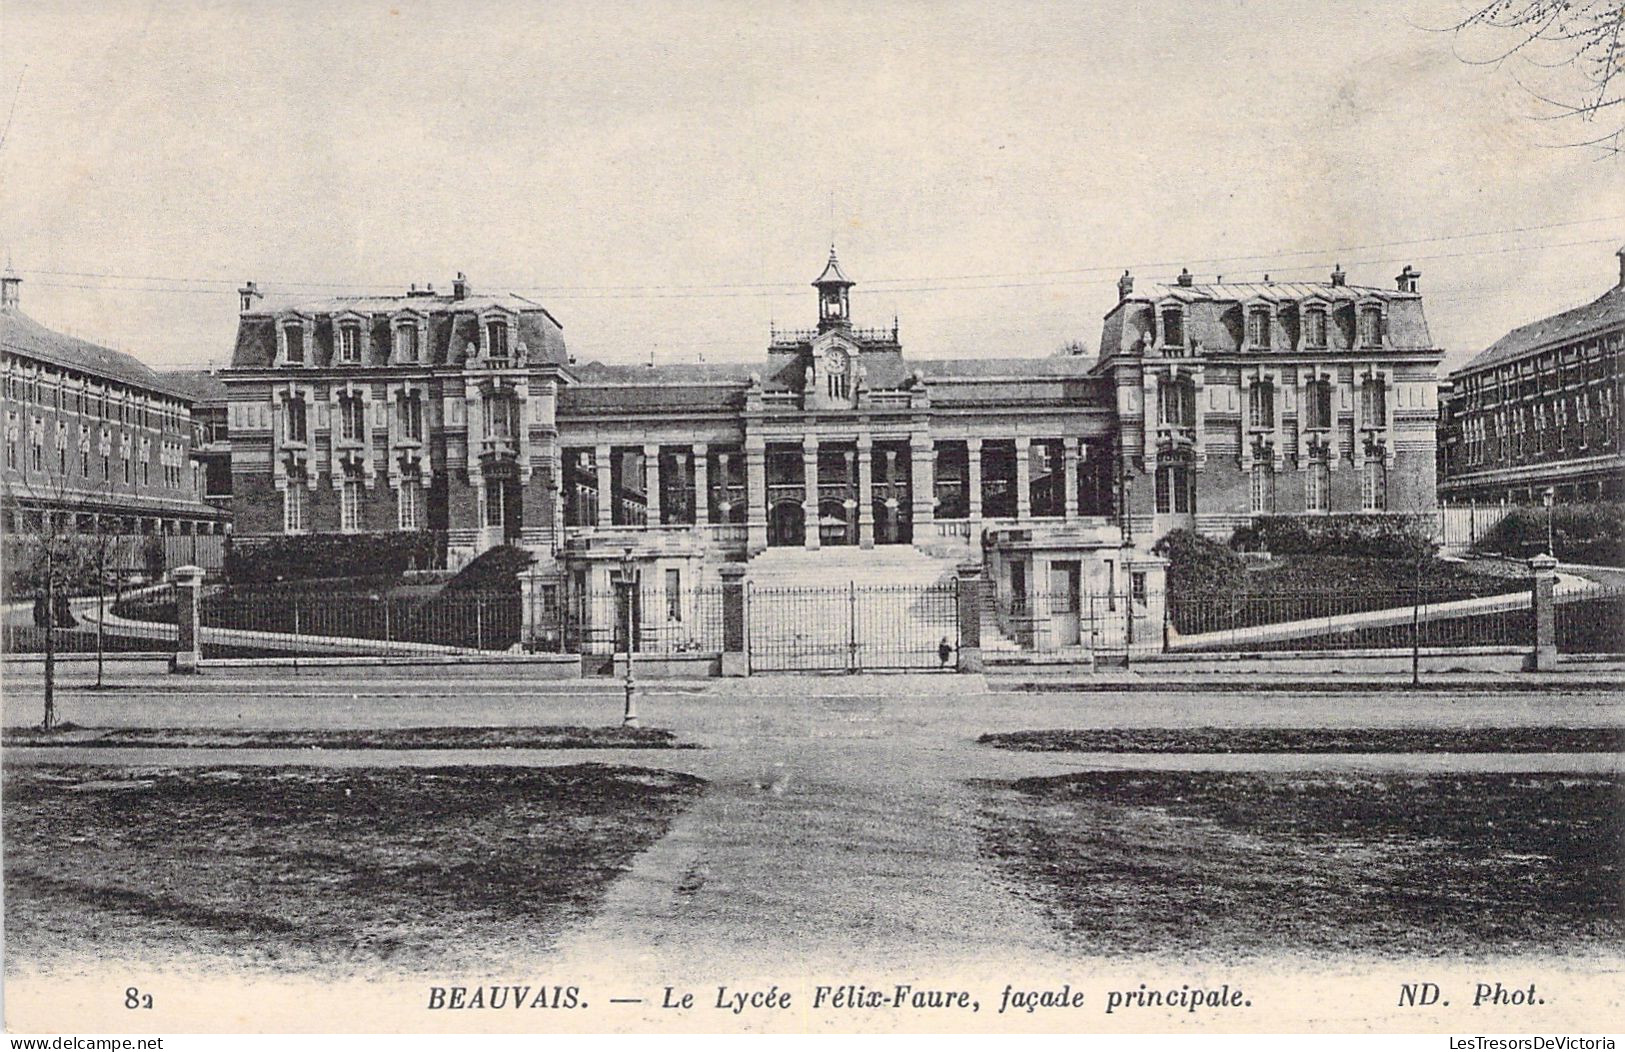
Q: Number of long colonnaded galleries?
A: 2